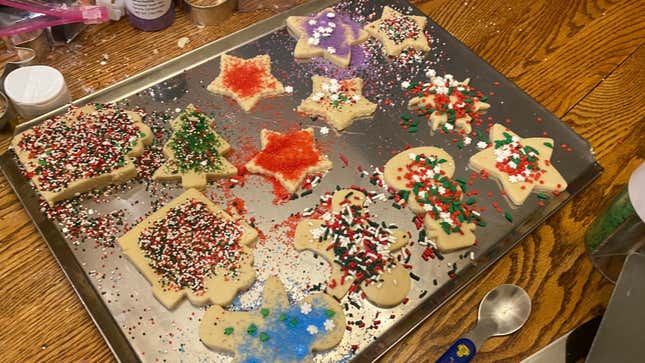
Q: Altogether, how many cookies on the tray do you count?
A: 13